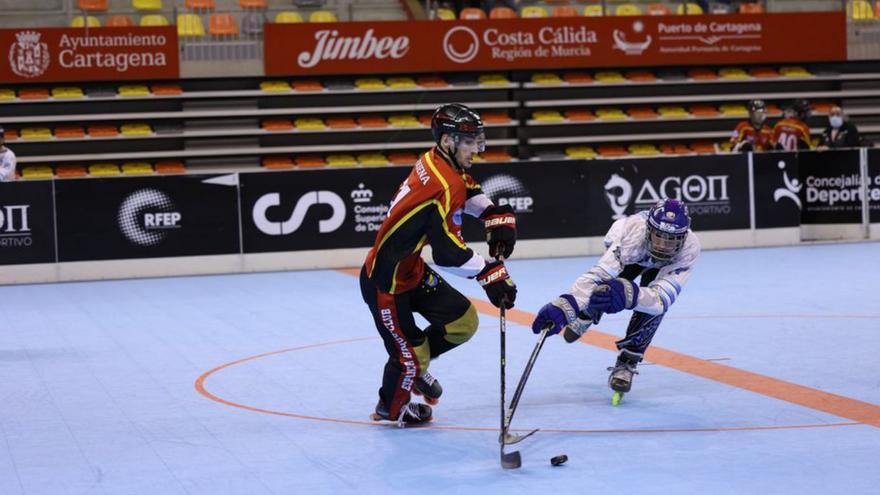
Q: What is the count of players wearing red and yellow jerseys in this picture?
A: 3